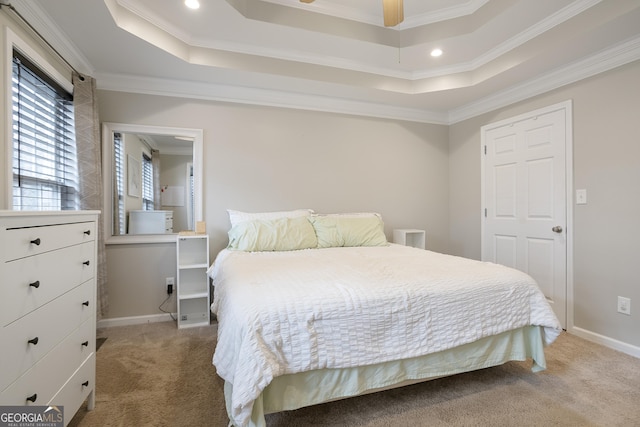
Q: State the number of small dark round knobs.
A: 9